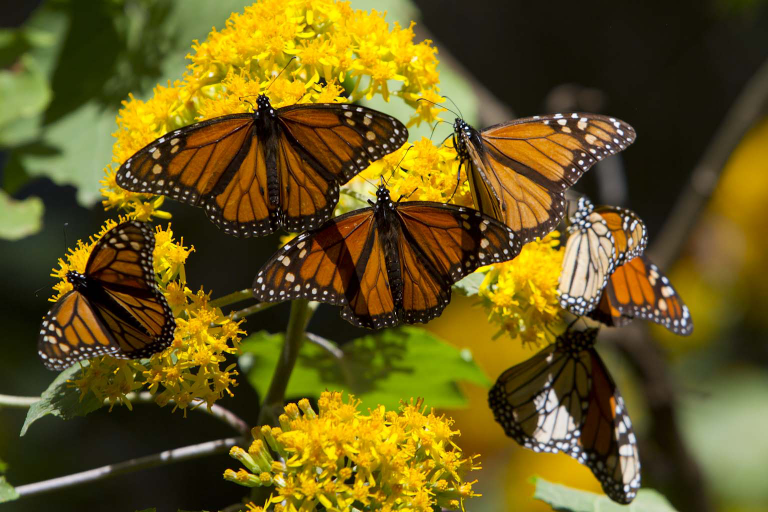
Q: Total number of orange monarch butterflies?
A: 6